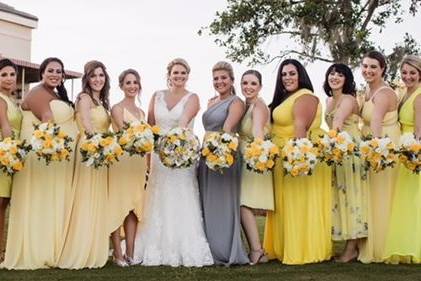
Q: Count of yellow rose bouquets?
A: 11